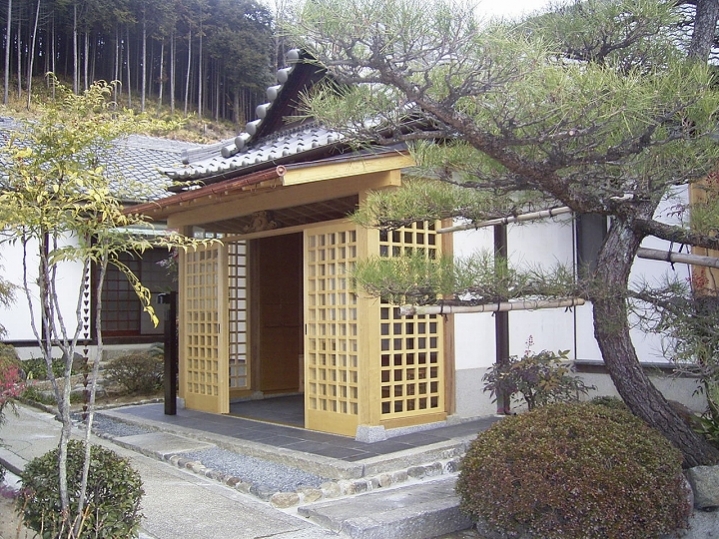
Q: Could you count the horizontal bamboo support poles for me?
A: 3